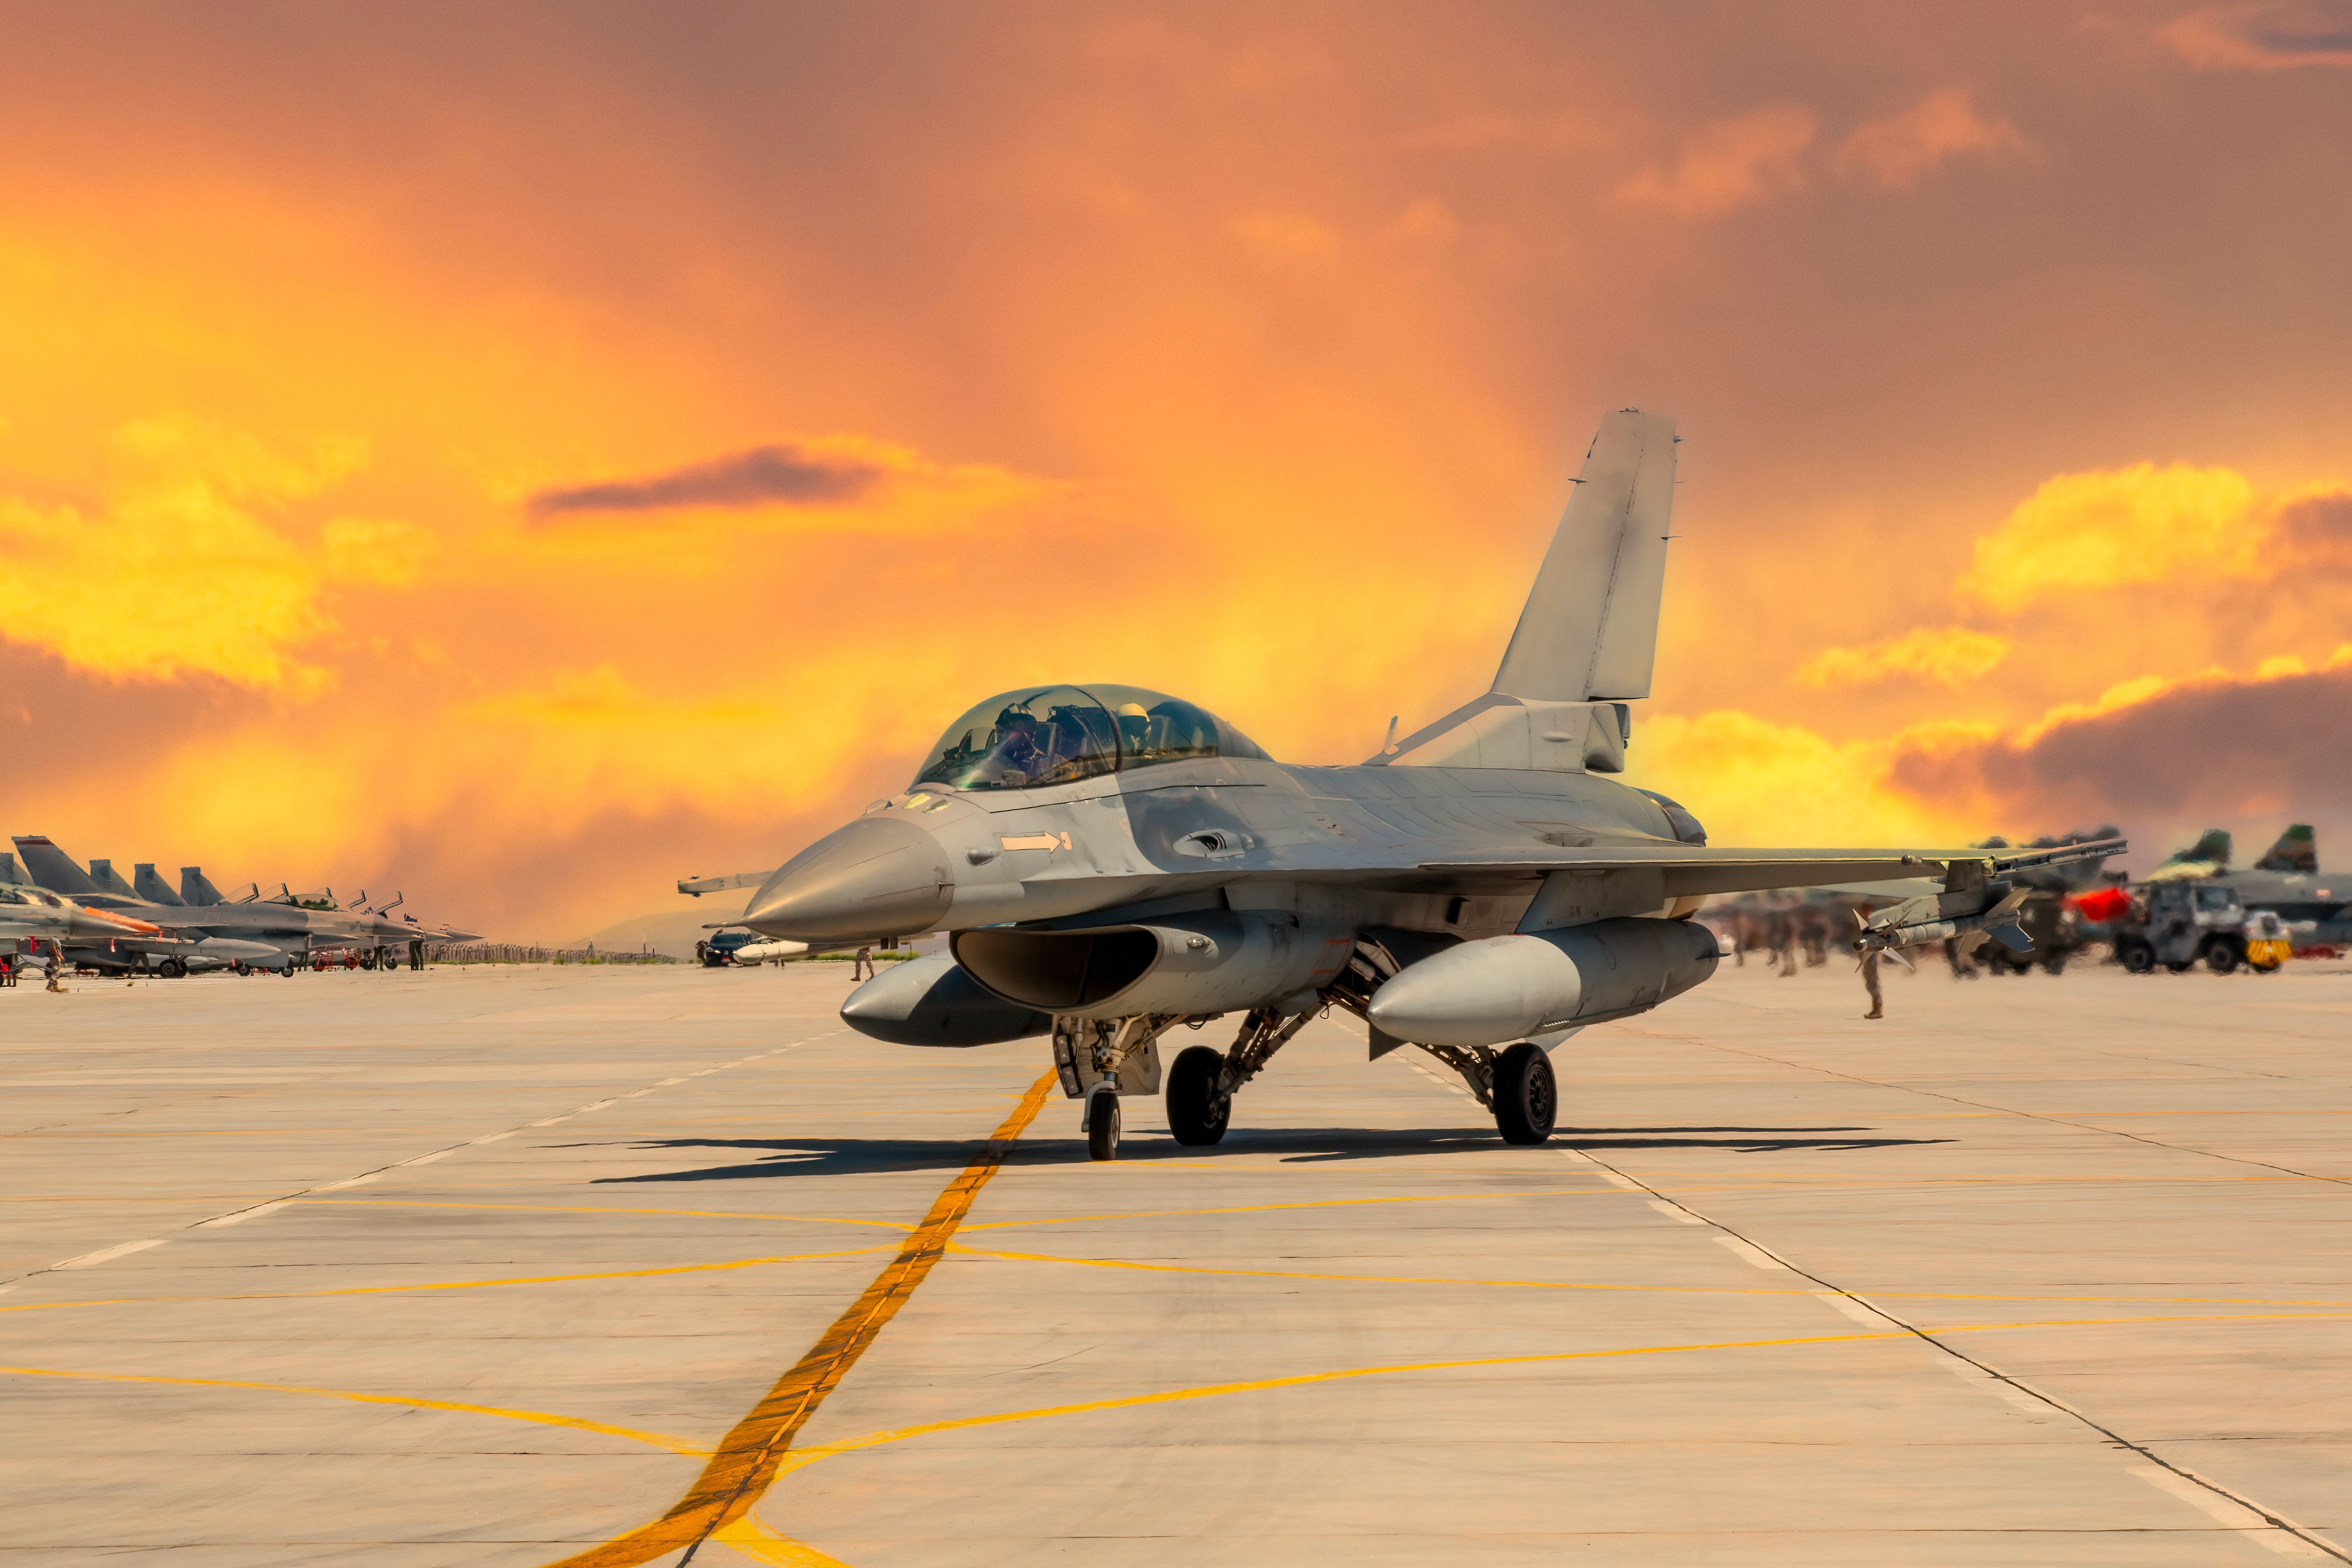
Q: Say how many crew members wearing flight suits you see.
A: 2